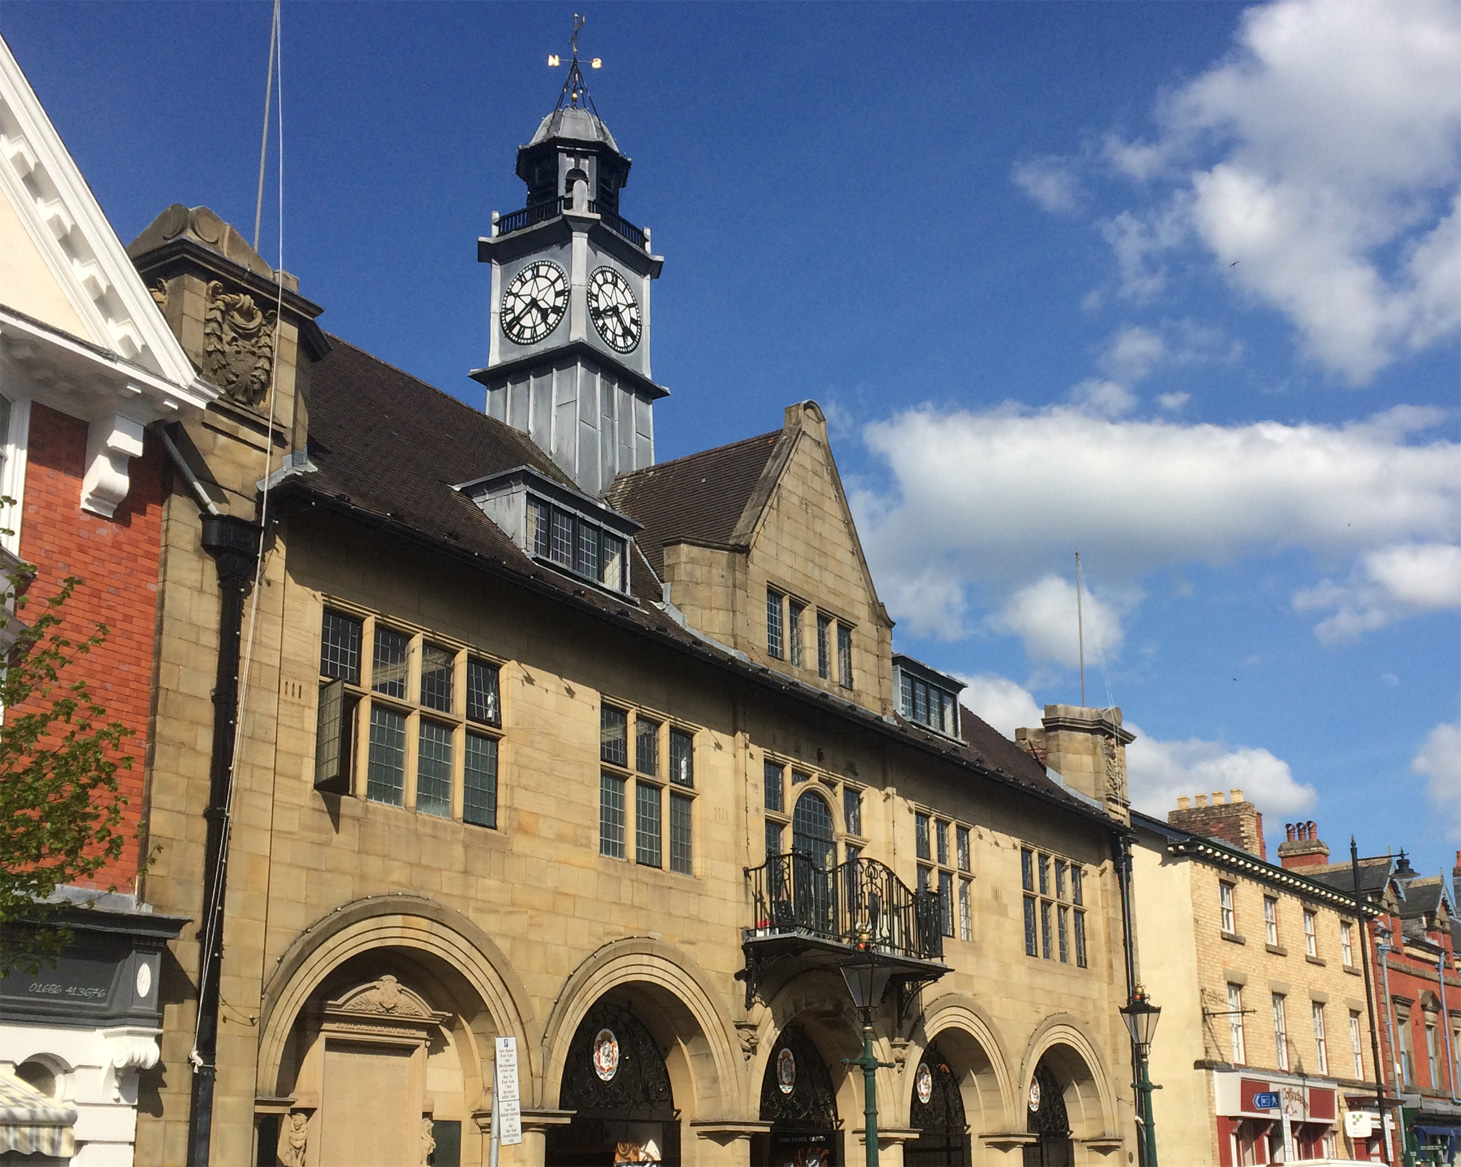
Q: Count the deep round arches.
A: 5